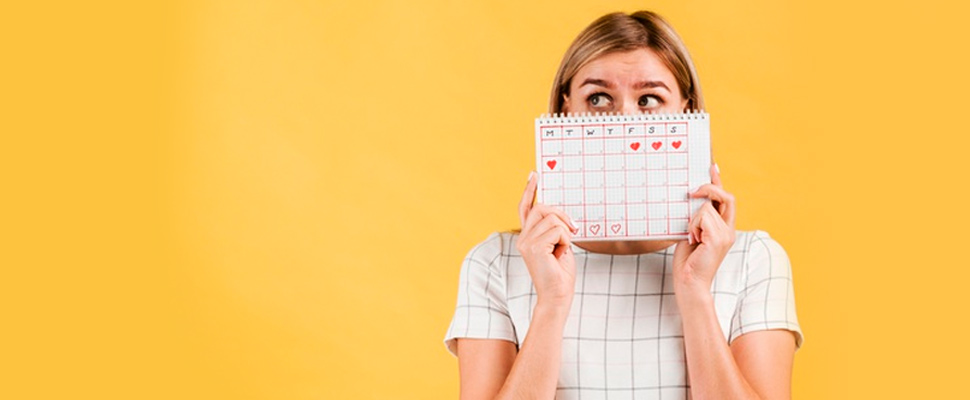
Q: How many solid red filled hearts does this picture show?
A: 4